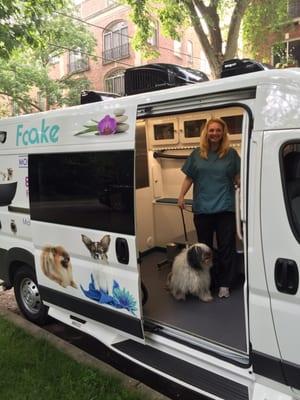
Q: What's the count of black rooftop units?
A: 3